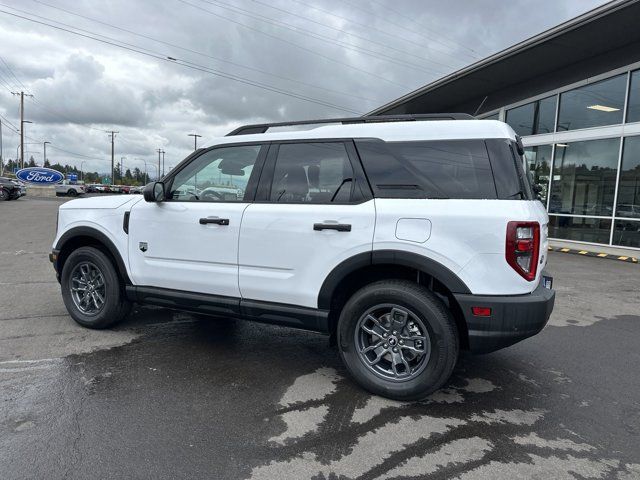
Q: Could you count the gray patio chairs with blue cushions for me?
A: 0